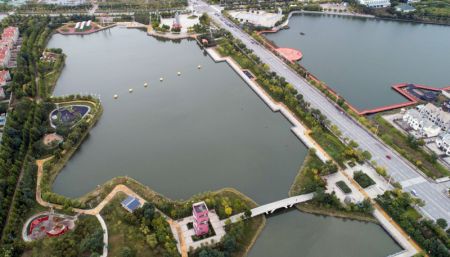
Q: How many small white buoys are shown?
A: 6